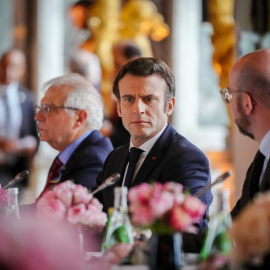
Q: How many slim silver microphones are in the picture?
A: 3